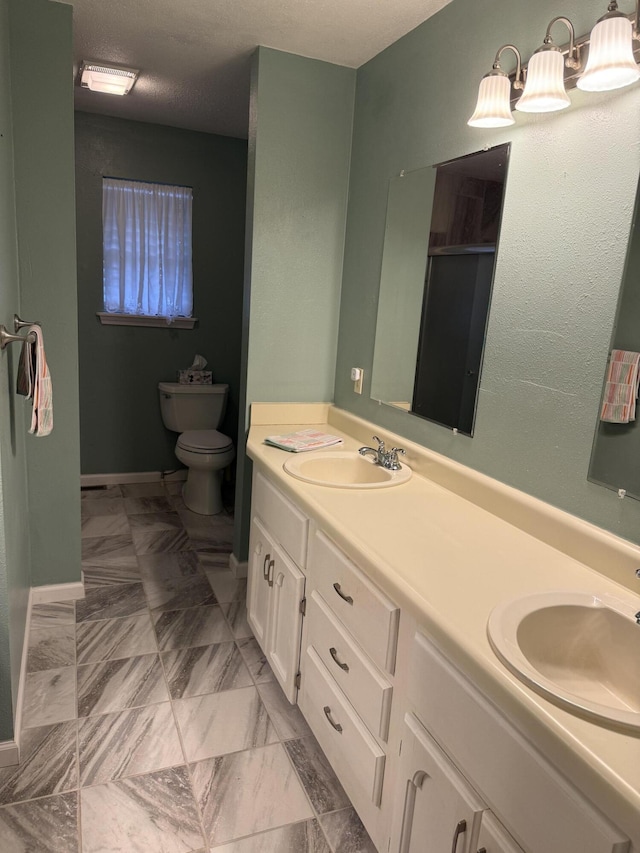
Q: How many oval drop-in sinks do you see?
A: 2